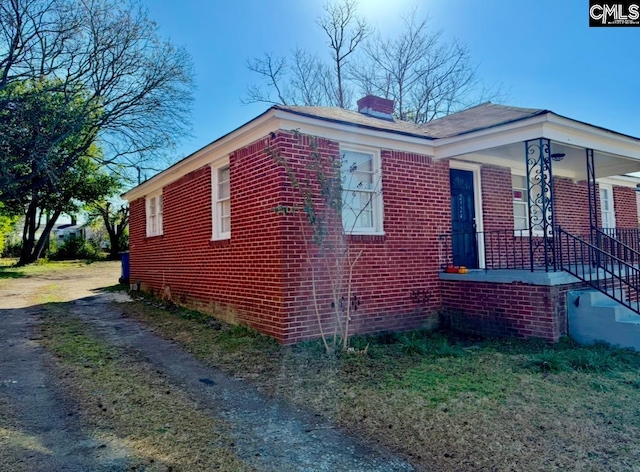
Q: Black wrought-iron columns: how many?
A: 2